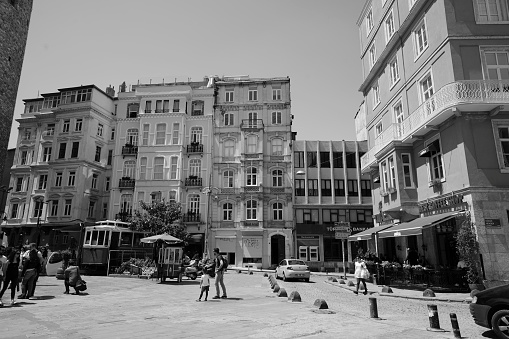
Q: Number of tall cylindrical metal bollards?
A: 3